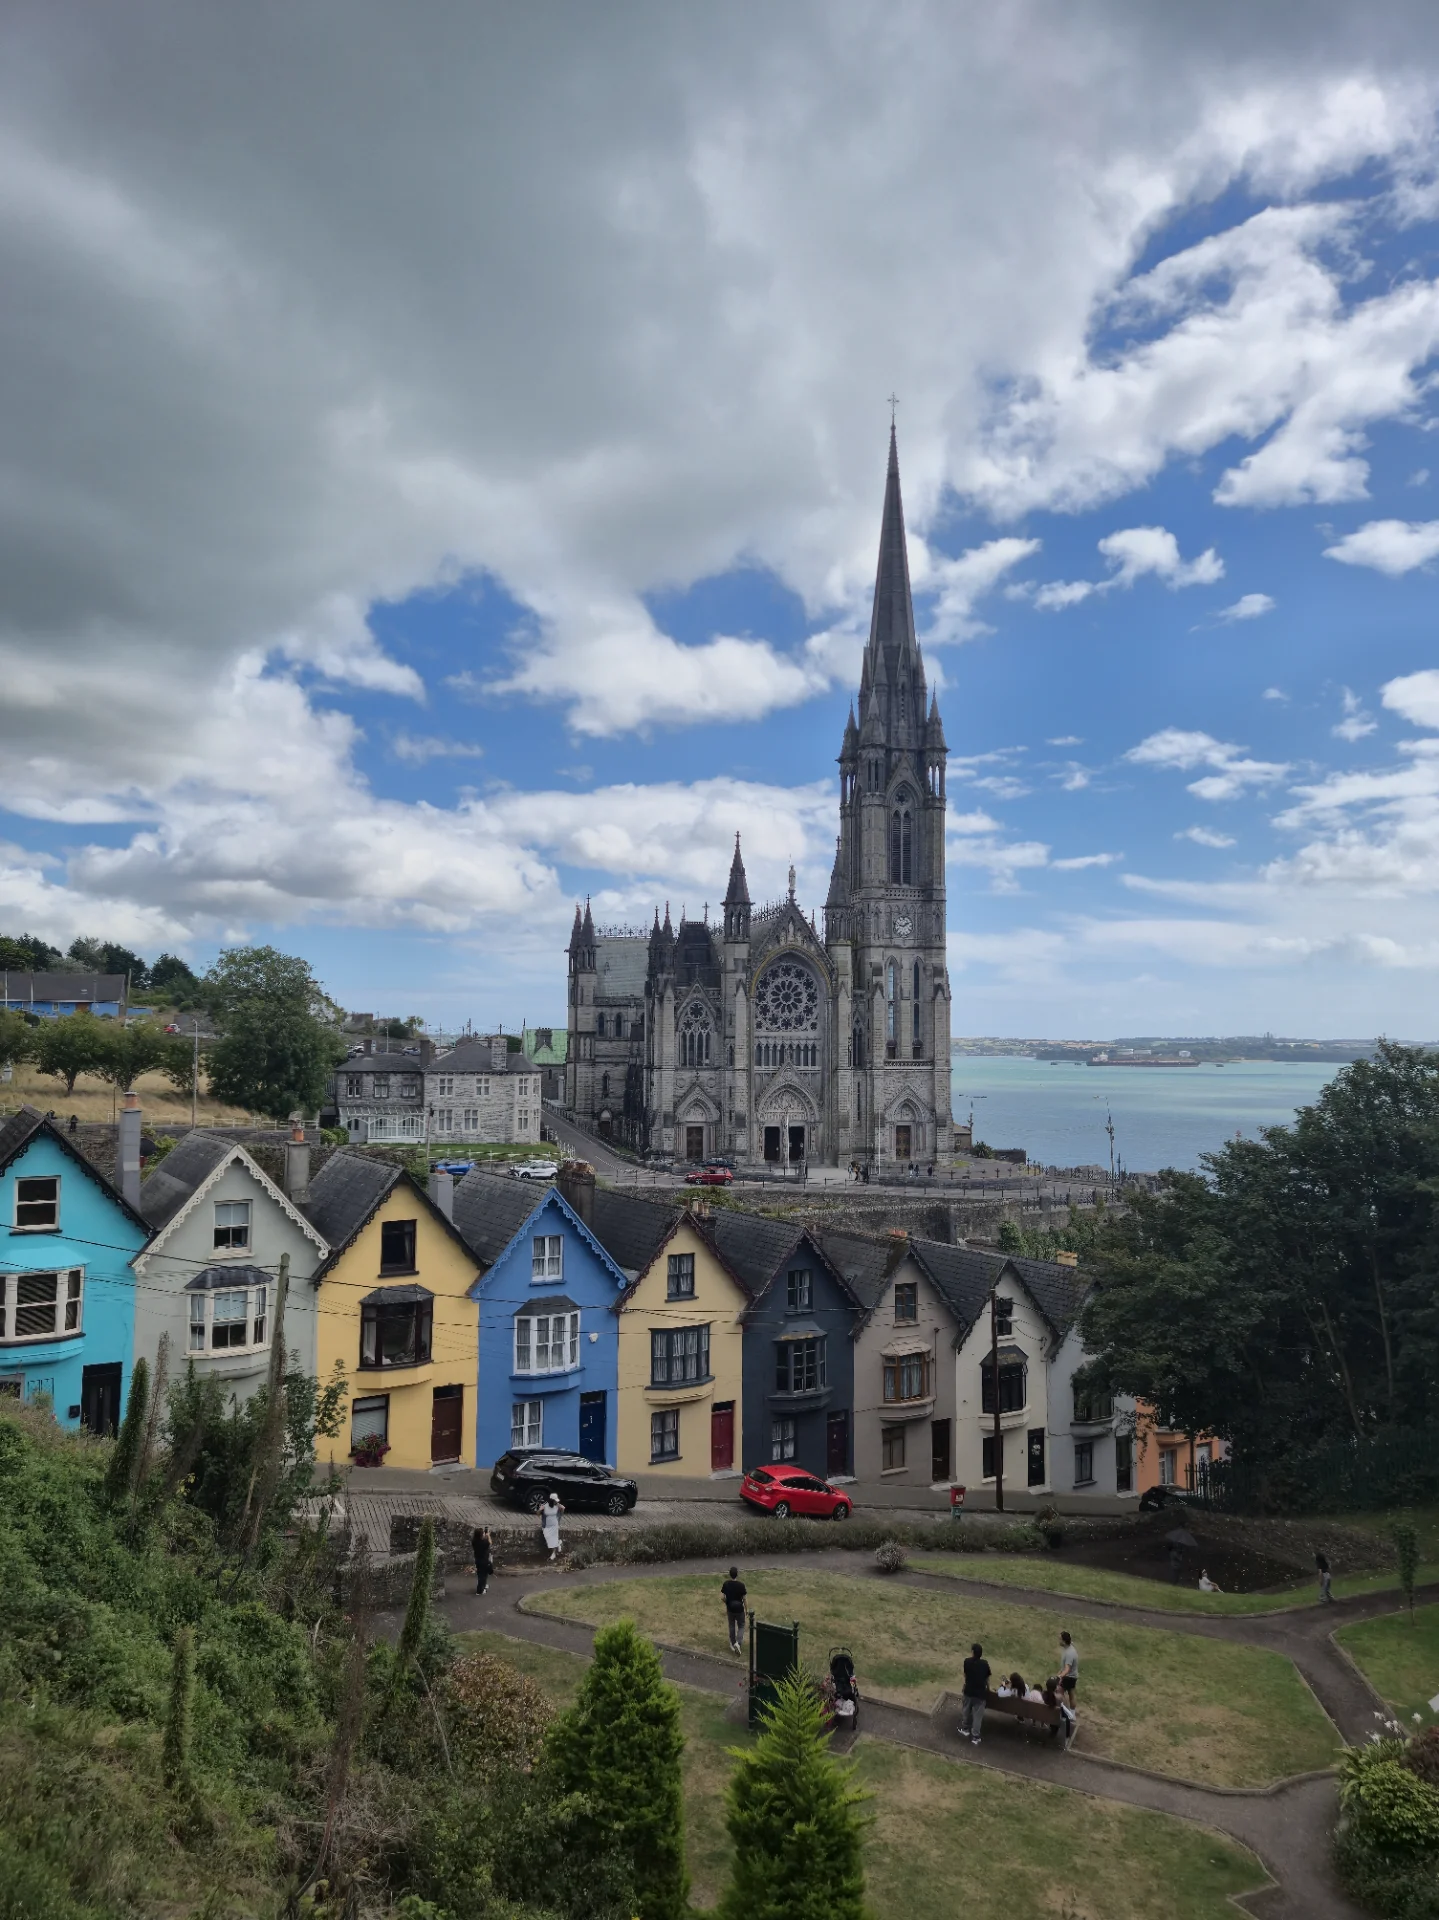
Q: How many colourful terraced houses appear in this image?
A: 10